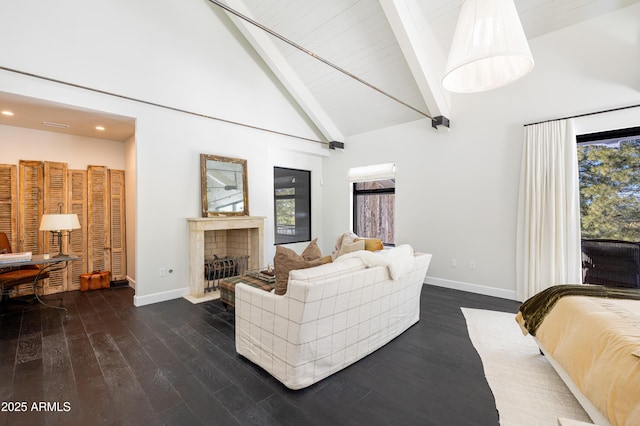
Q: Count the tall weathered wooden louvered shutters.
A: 6